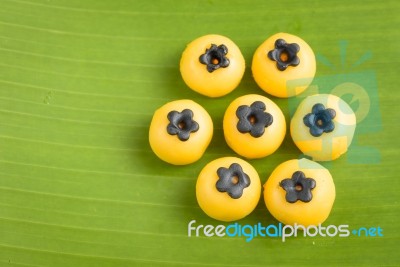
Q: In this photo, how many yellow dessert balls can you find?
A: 7